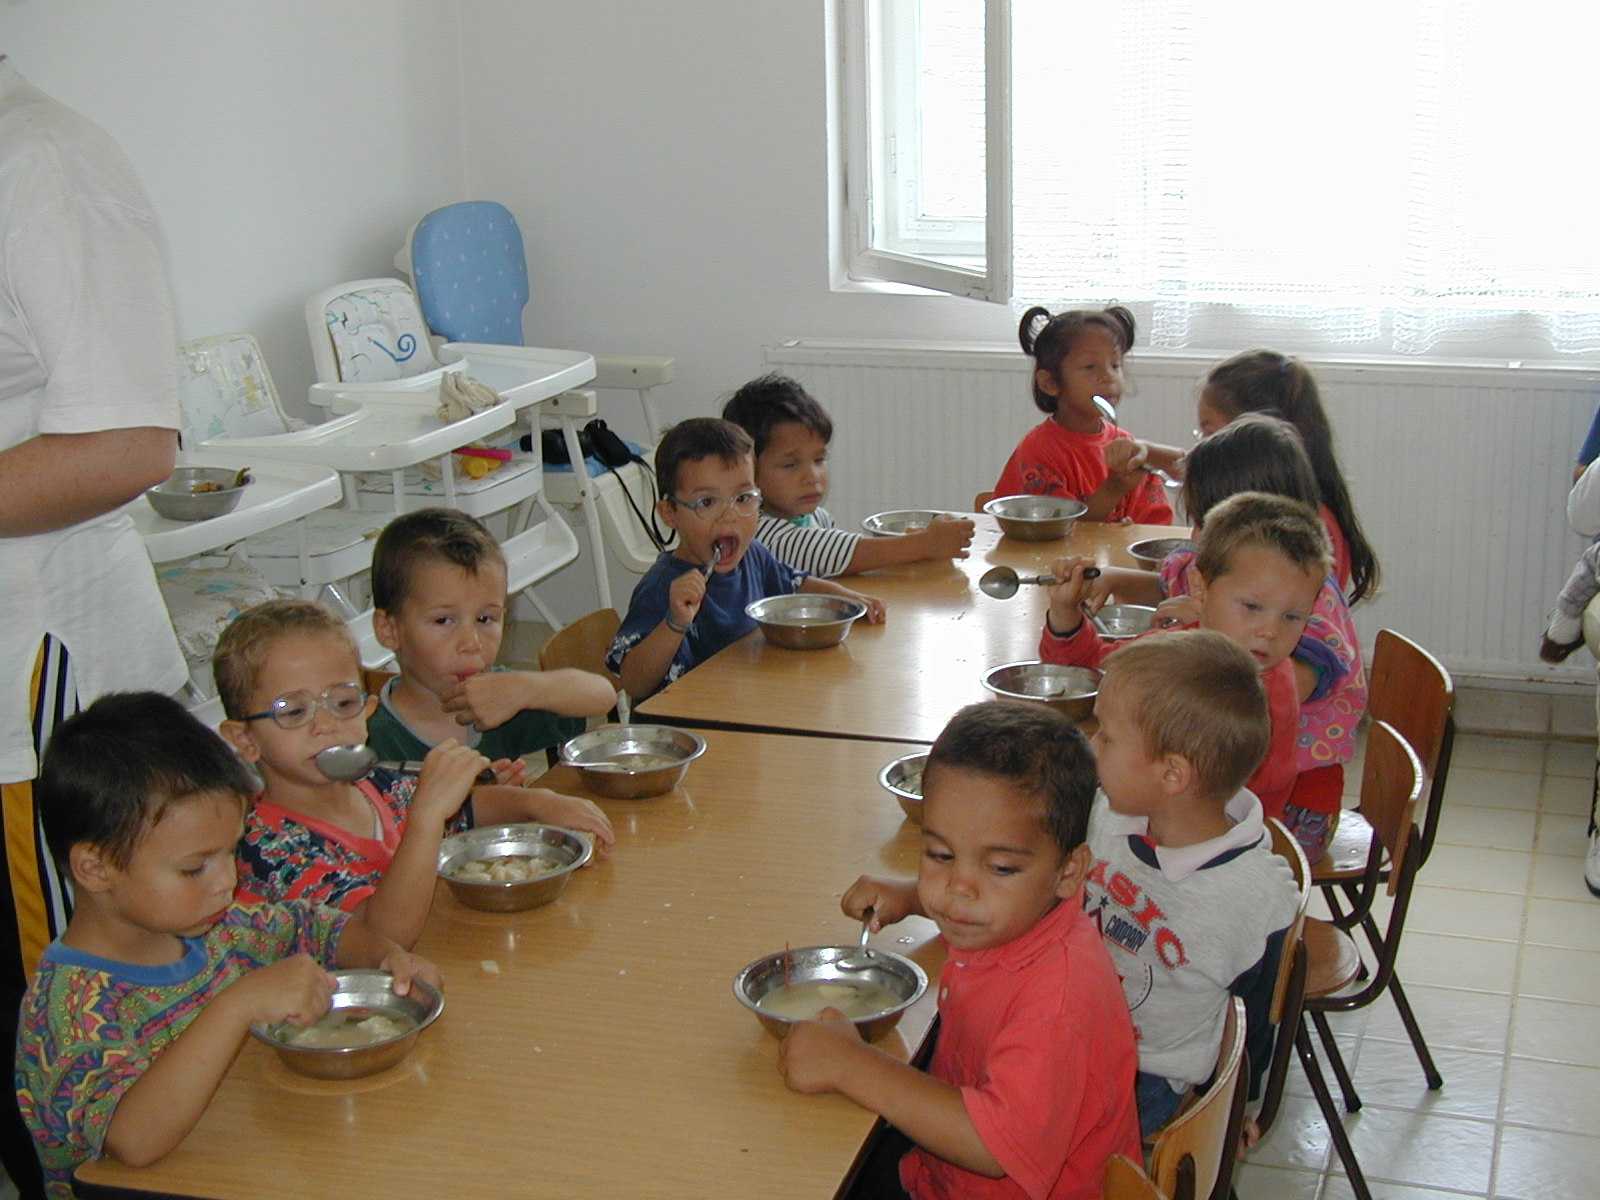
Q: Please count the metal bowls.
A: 12